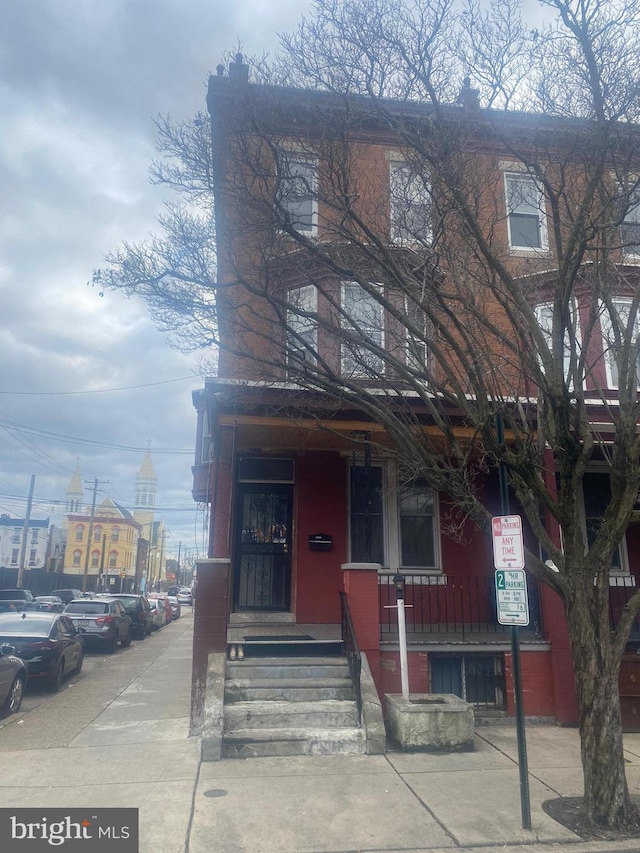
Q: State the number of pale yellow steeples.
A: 2